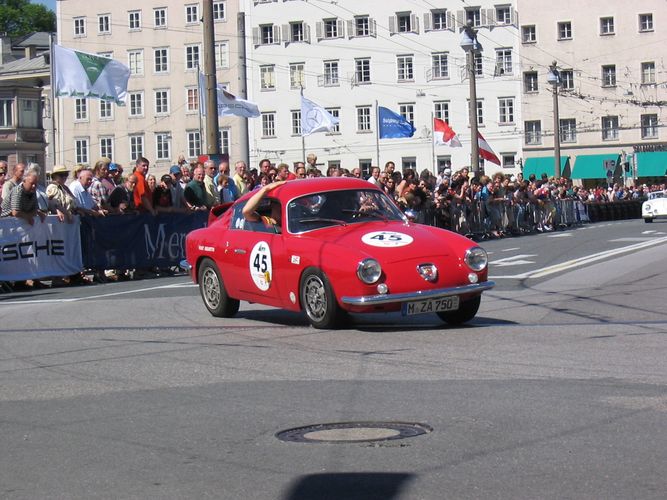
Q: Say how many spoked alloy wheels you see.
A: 2